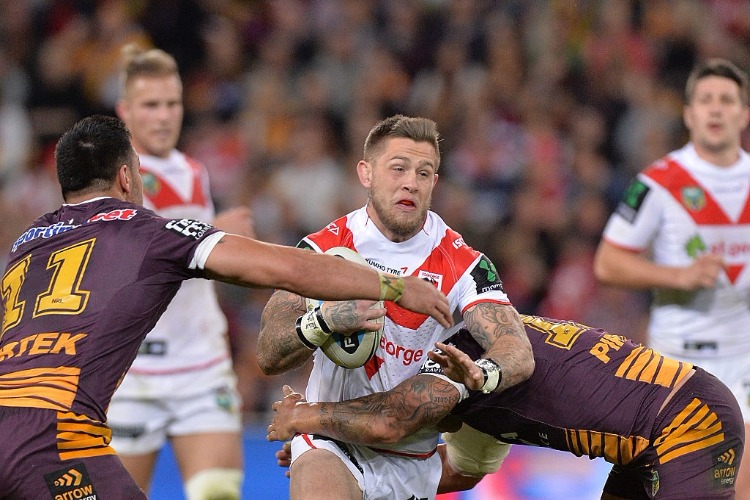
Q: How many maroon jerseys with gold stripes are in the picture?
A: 2